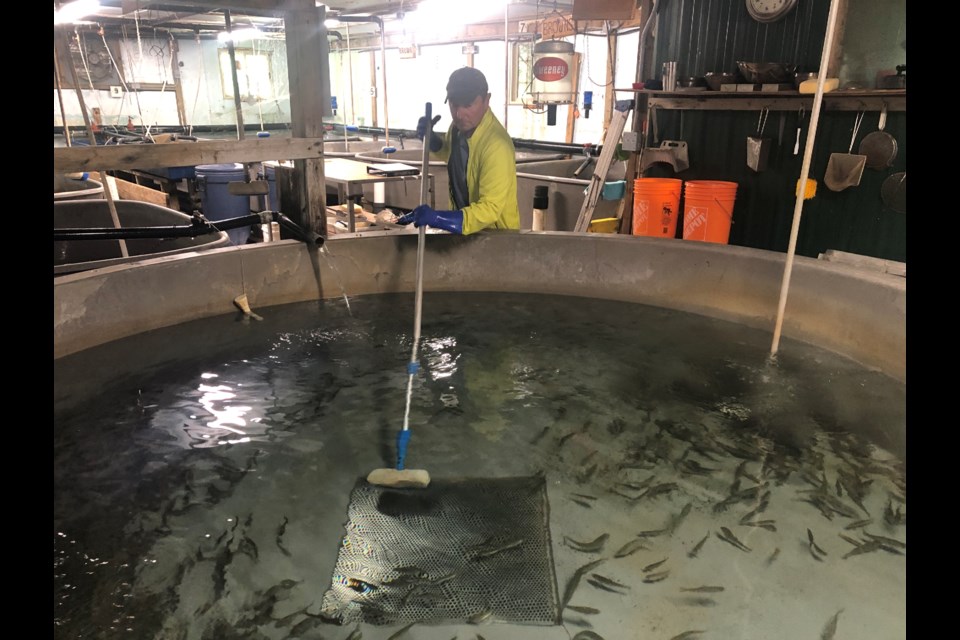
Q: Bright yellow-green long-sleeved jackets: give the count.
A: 1